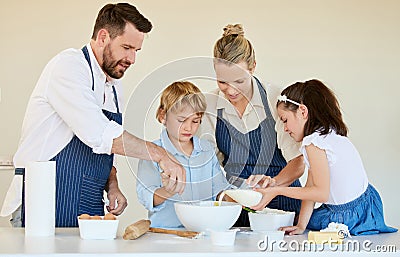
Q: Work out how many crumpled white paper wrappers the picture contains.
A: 1